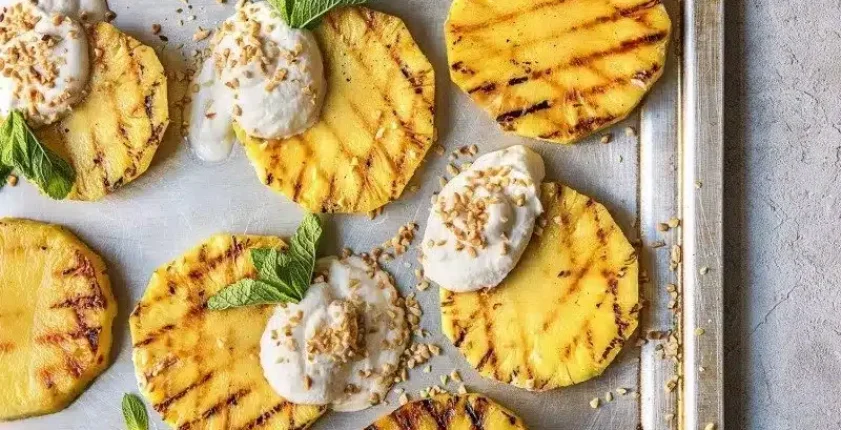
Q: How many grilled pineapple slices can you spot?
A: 7